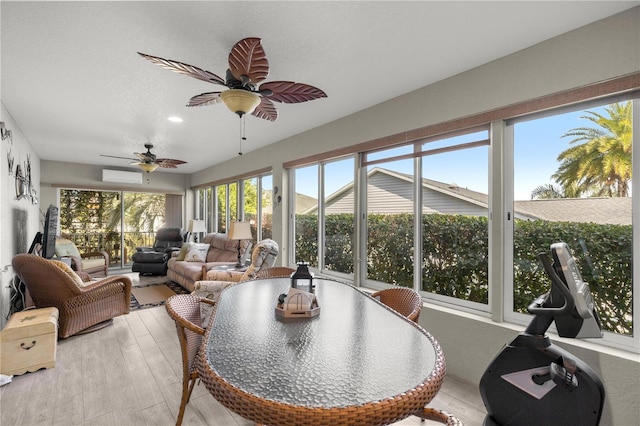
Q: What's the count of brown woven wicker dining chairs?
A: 4